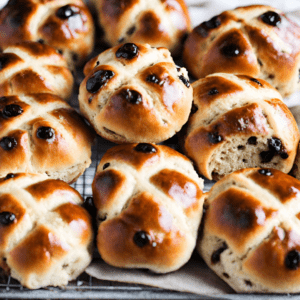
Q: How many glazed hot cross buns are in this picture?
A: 10